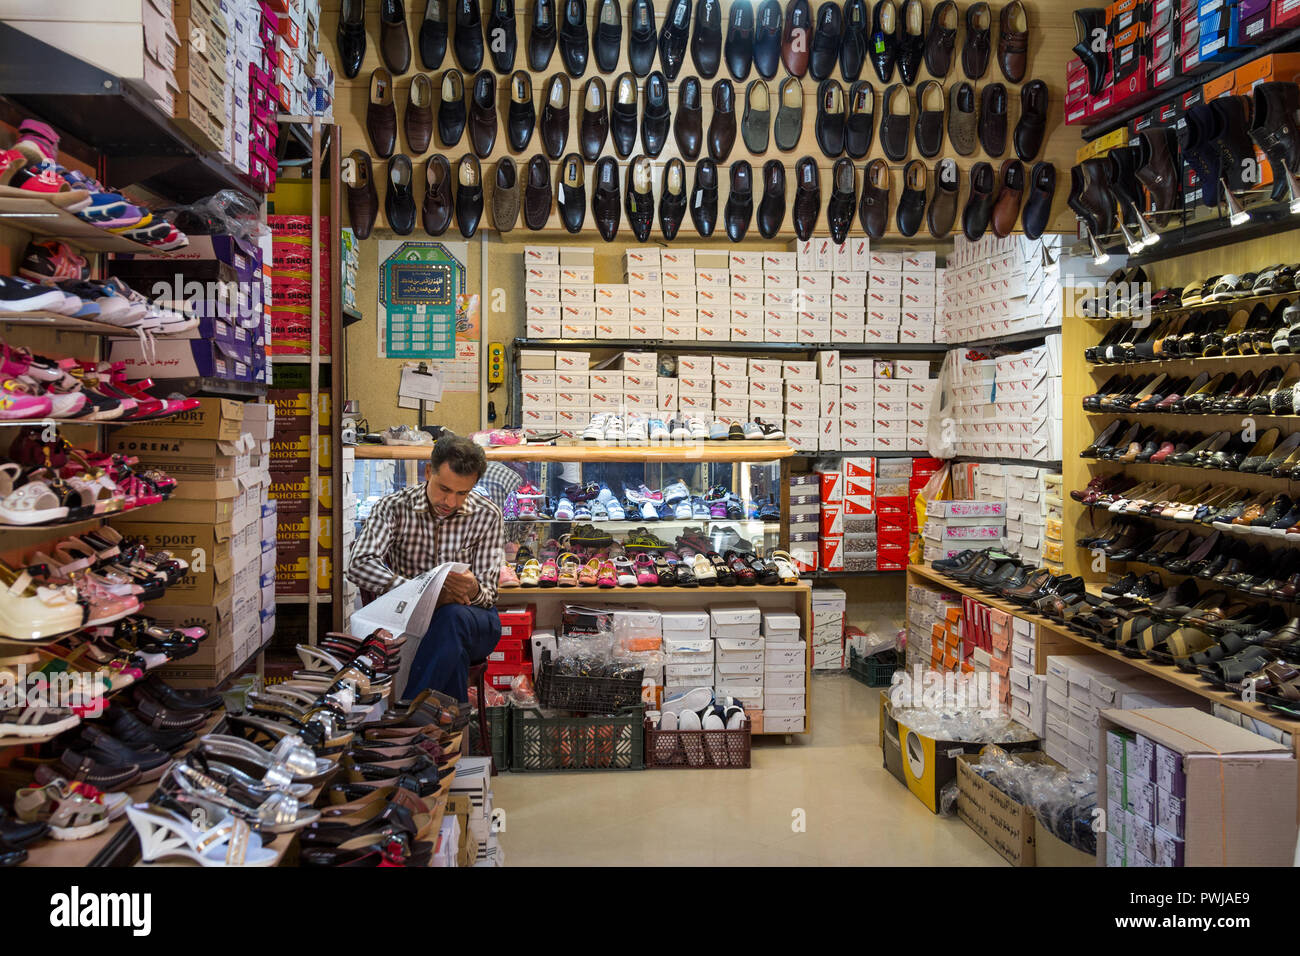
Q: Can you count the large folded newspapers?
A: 1